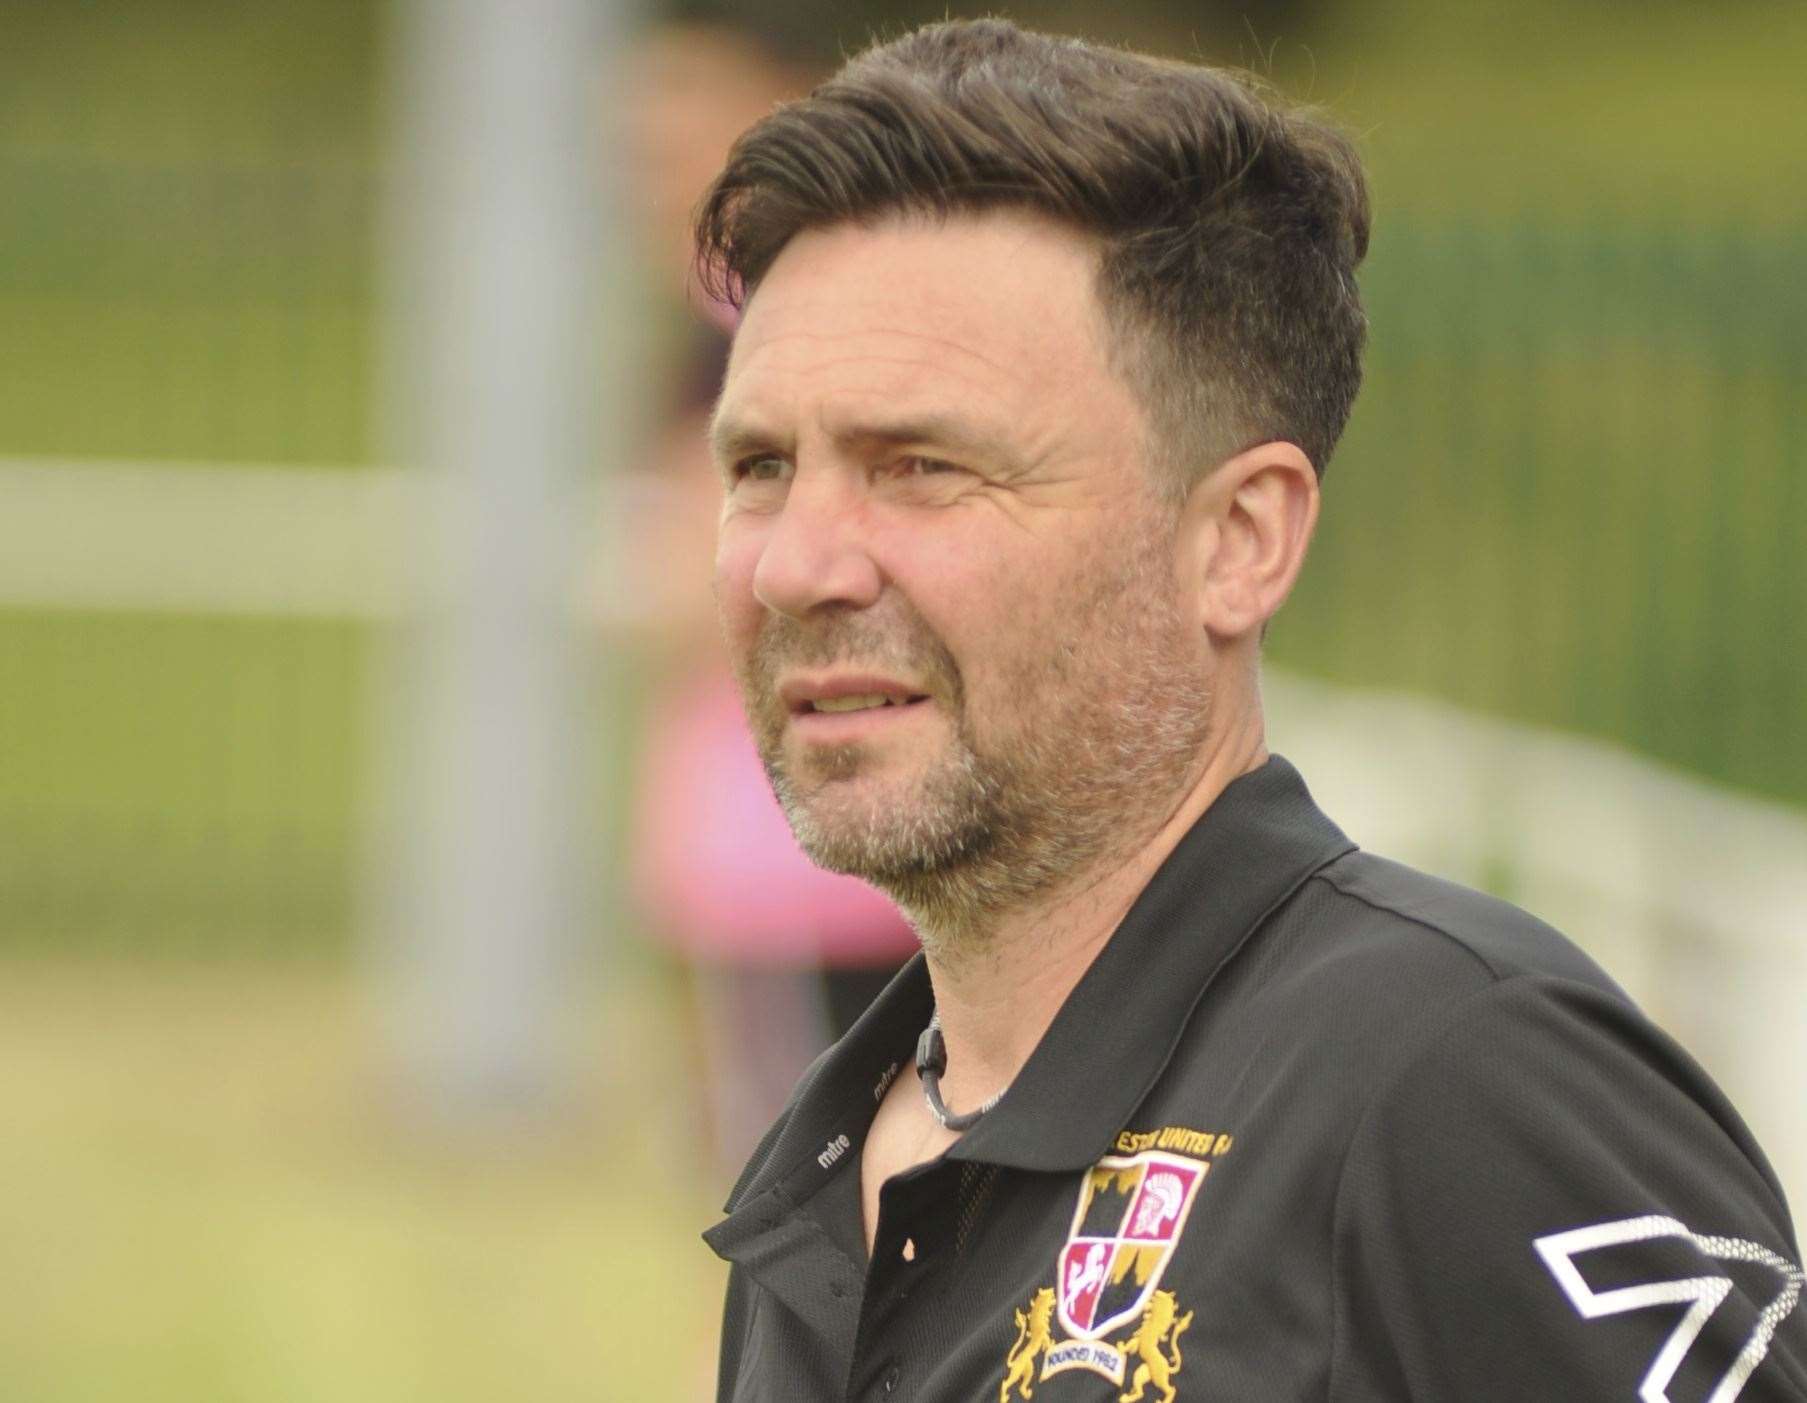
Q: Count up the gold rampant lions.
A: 2